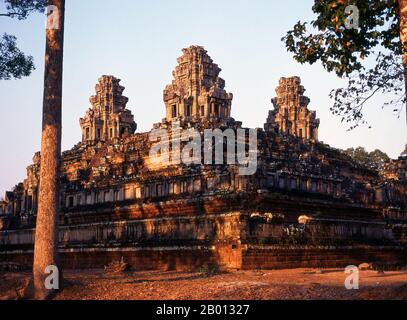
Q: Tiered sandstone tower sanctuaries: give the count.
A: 3